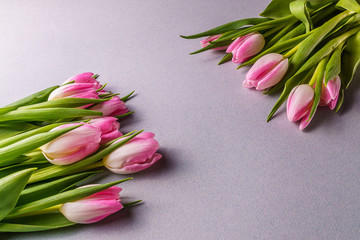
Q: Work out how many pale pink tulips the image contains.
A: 12